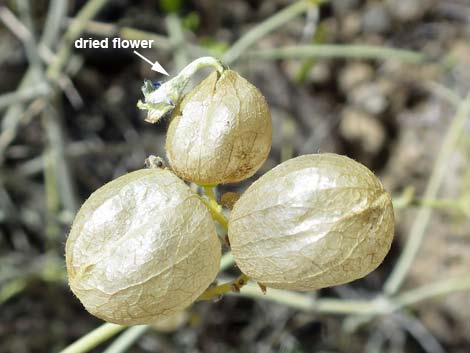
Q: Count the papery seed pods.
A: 3